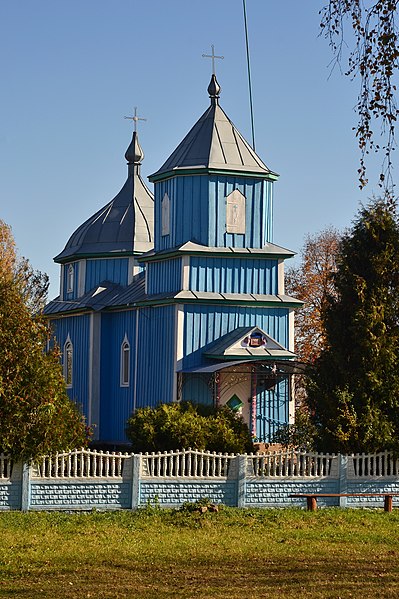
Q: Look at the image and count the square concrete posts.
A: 4